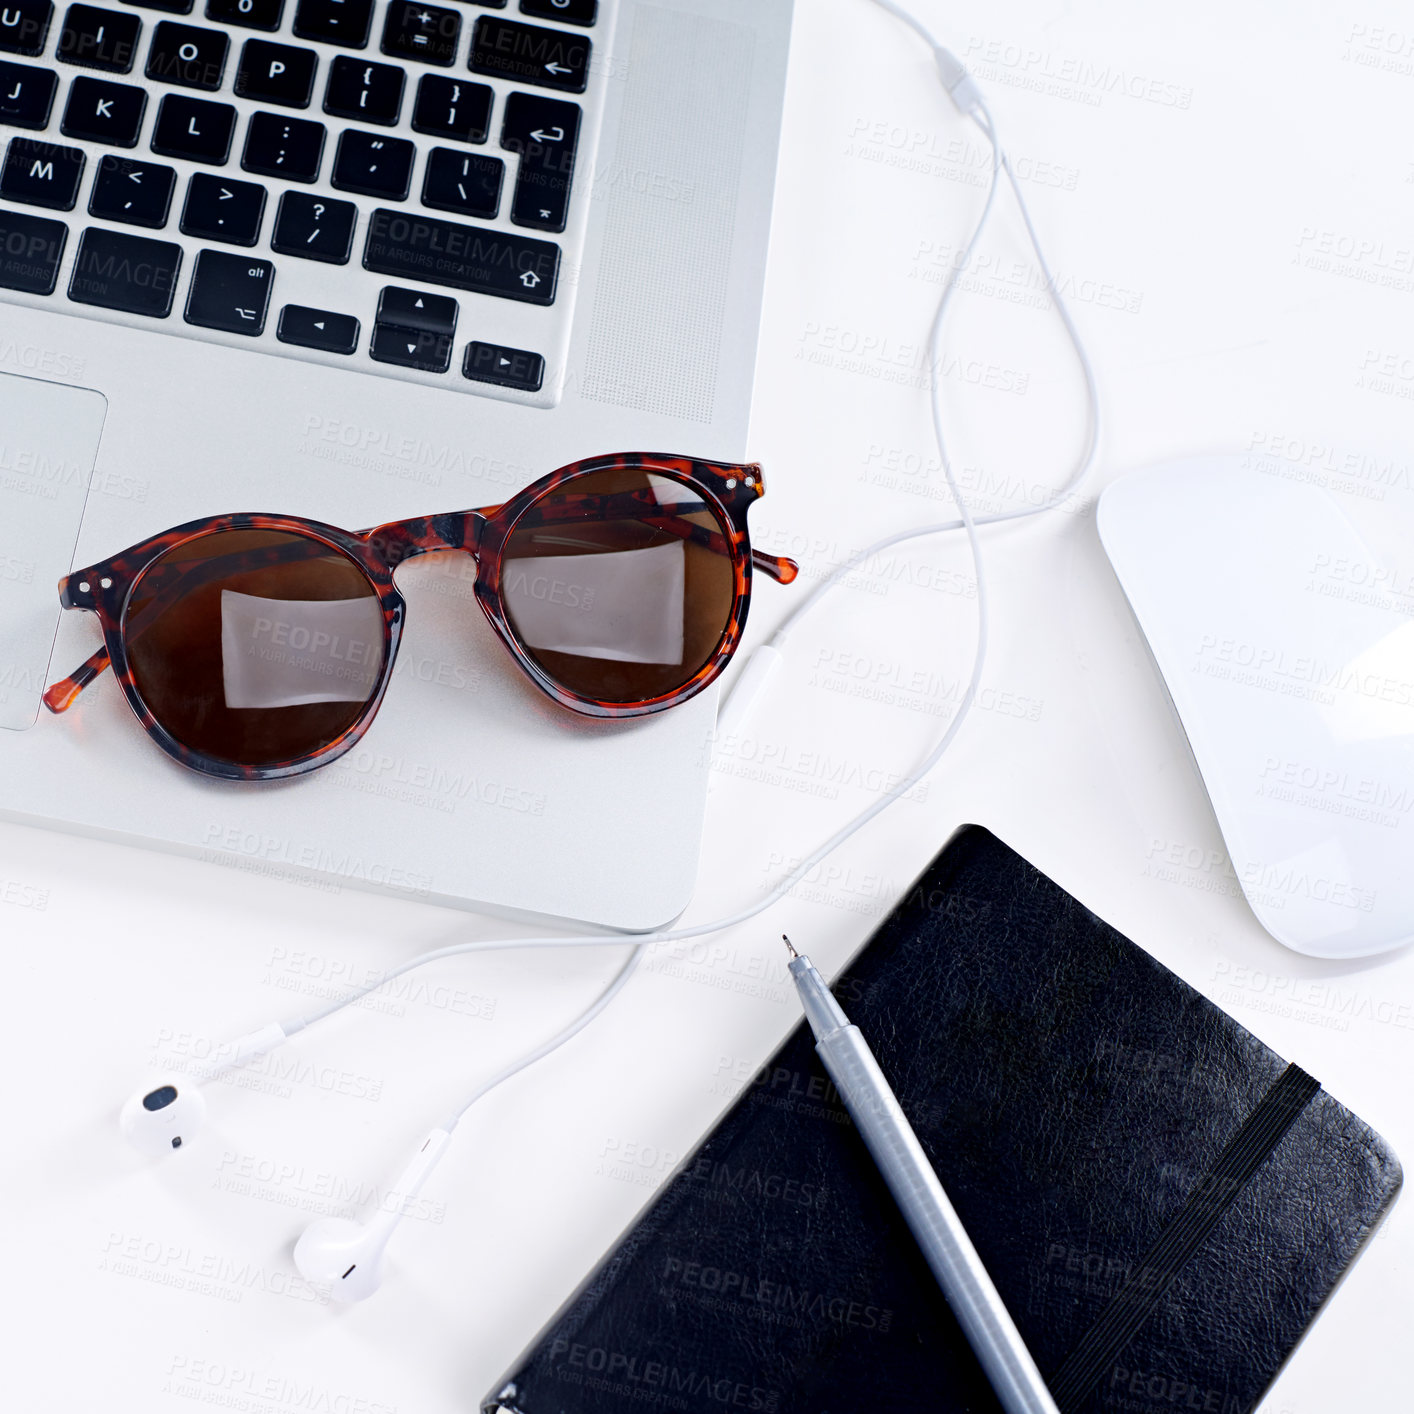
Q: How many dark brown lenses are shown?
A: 2